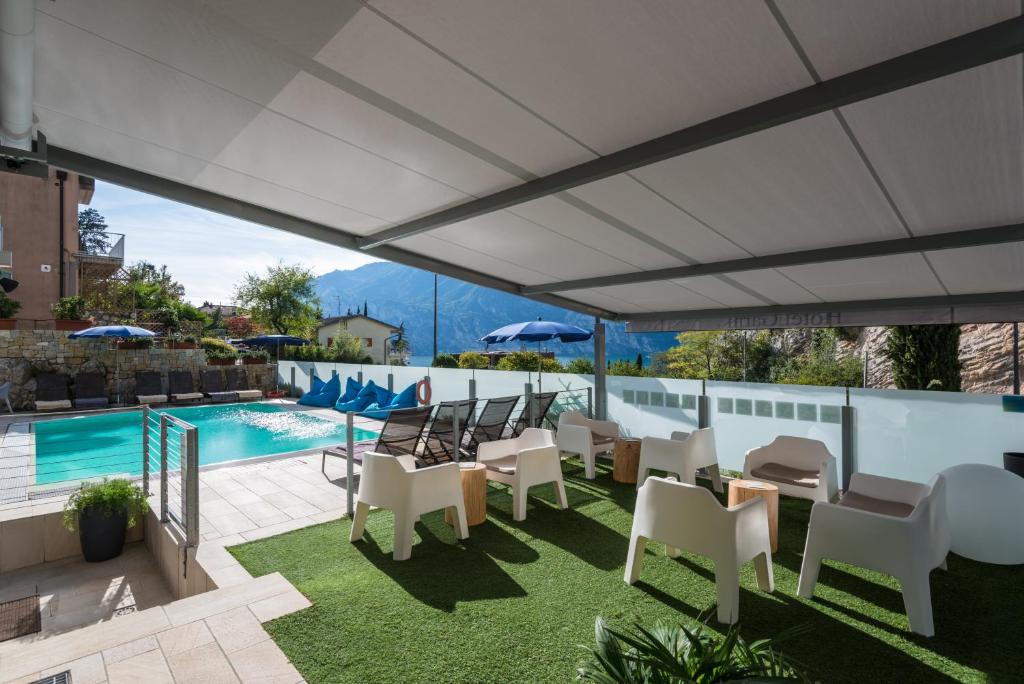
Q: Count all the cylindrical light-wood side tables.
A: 3